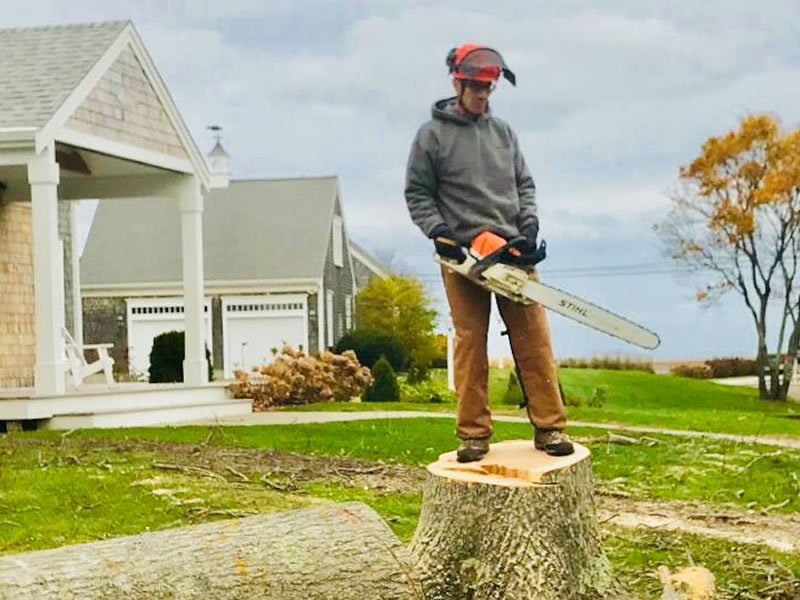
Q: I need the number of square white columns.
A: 2